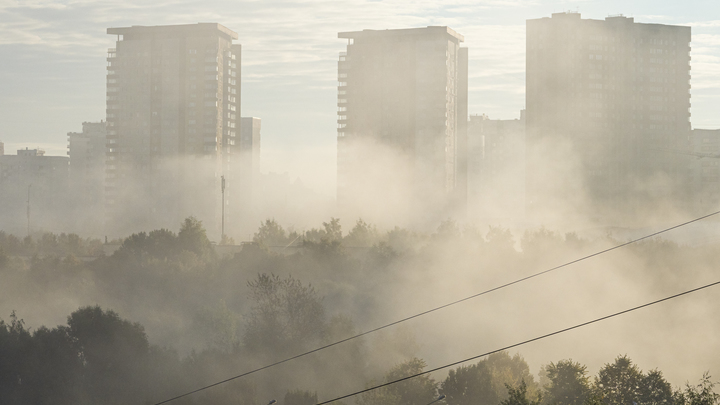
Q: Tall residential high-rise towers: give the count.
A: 3